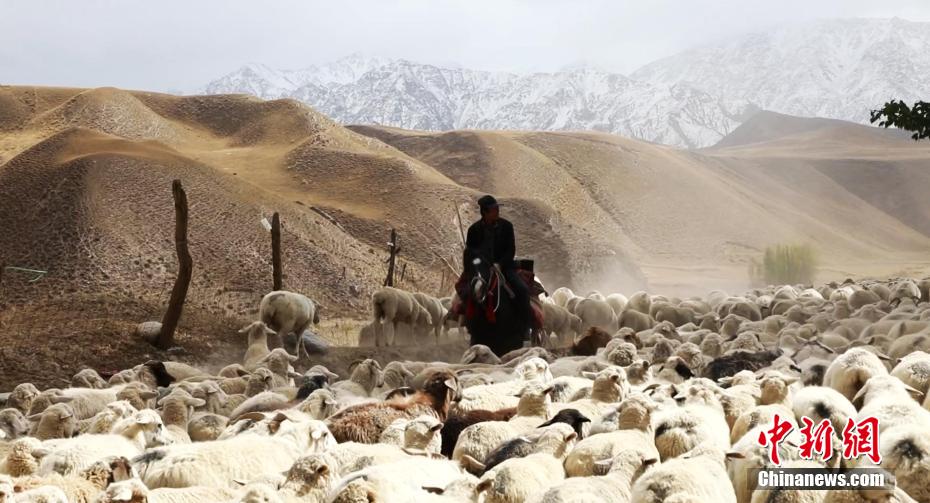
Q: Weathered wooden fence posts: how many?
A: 3